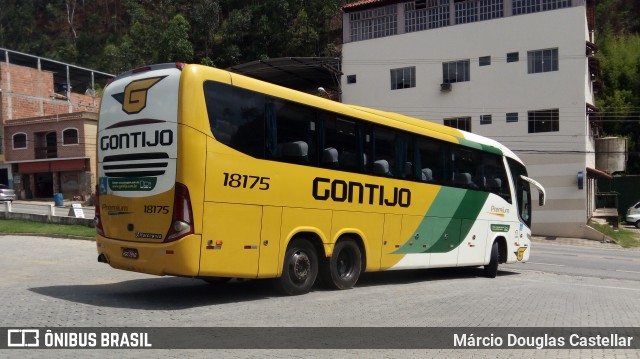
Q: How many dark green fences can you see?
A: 1